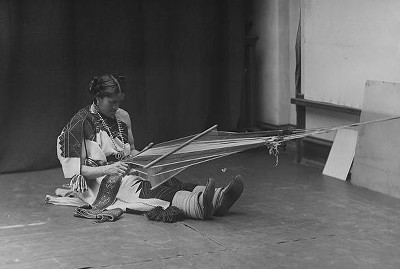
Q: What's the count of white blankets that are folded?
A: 1